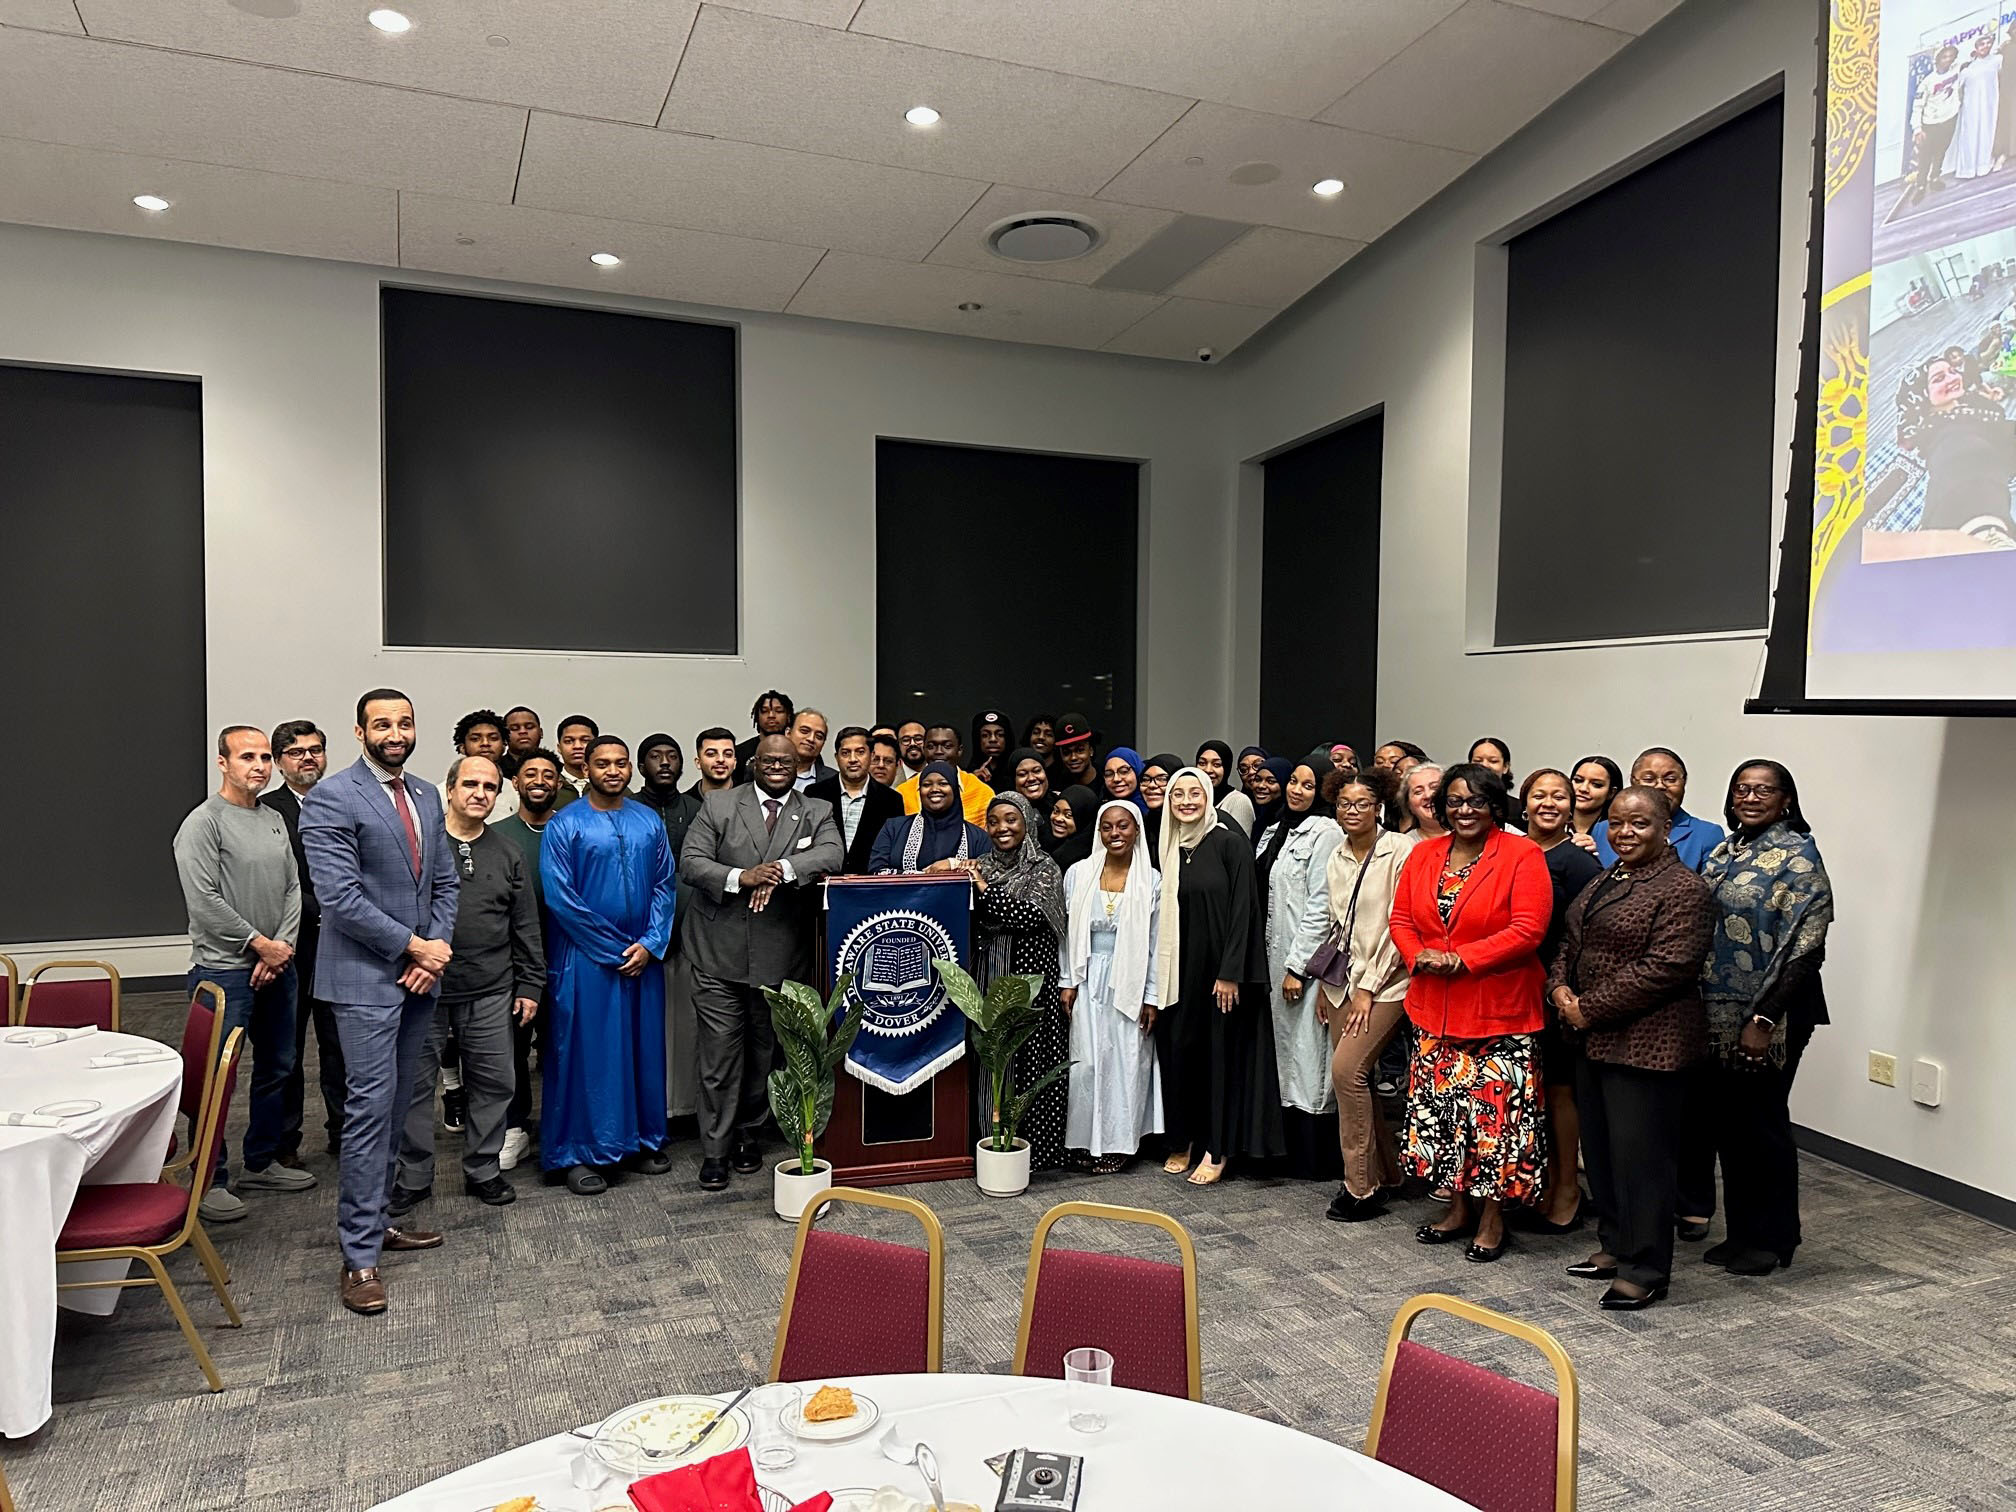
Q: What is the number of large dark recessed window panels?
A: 5